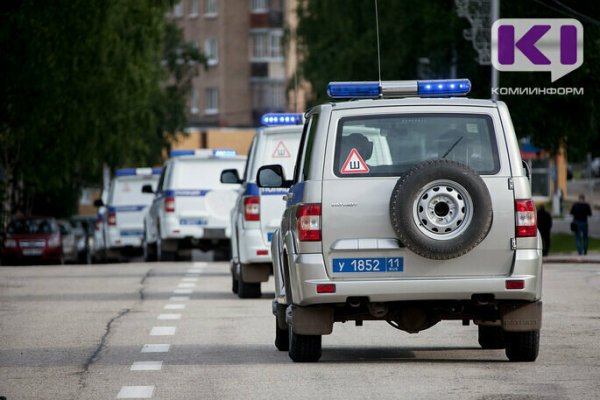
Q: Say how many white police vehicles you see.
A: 3